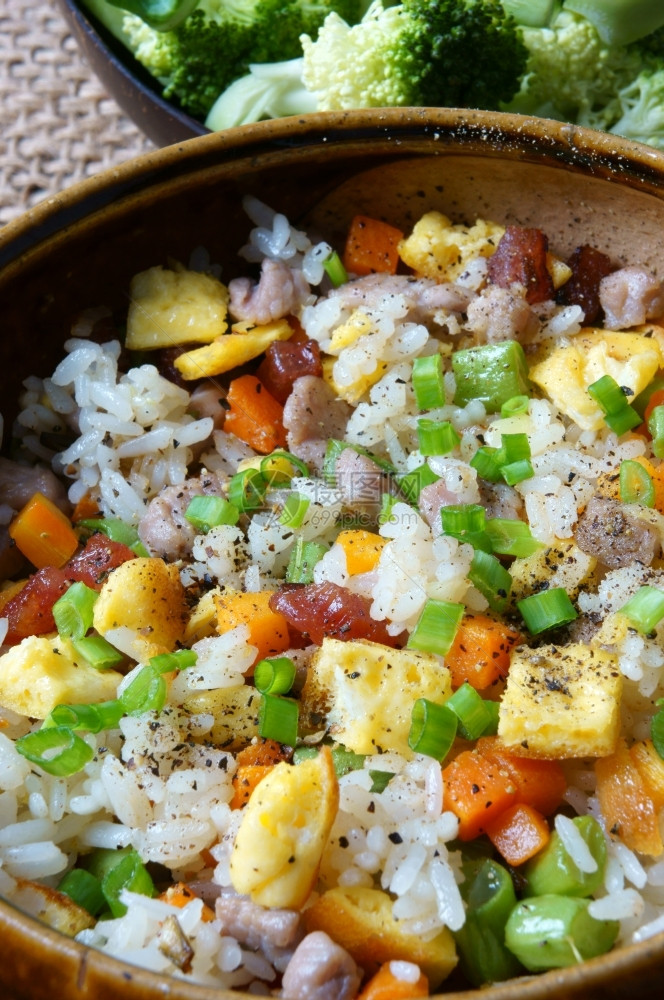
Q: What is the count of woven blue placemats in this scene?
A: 0